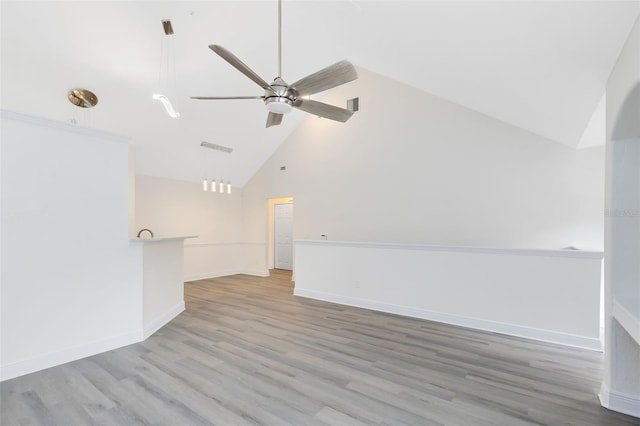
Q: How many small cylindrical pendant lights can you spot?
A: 4